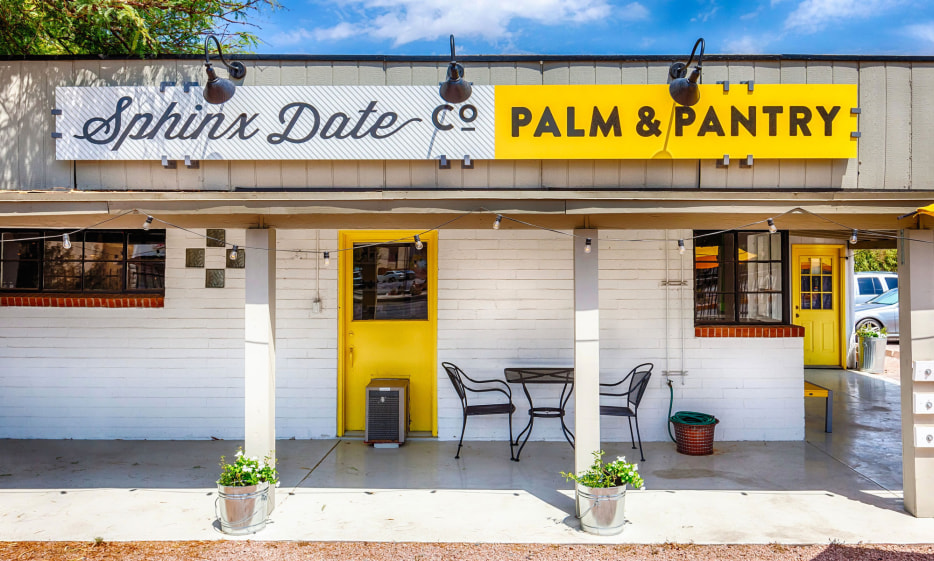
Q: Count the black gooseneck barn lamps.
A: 3